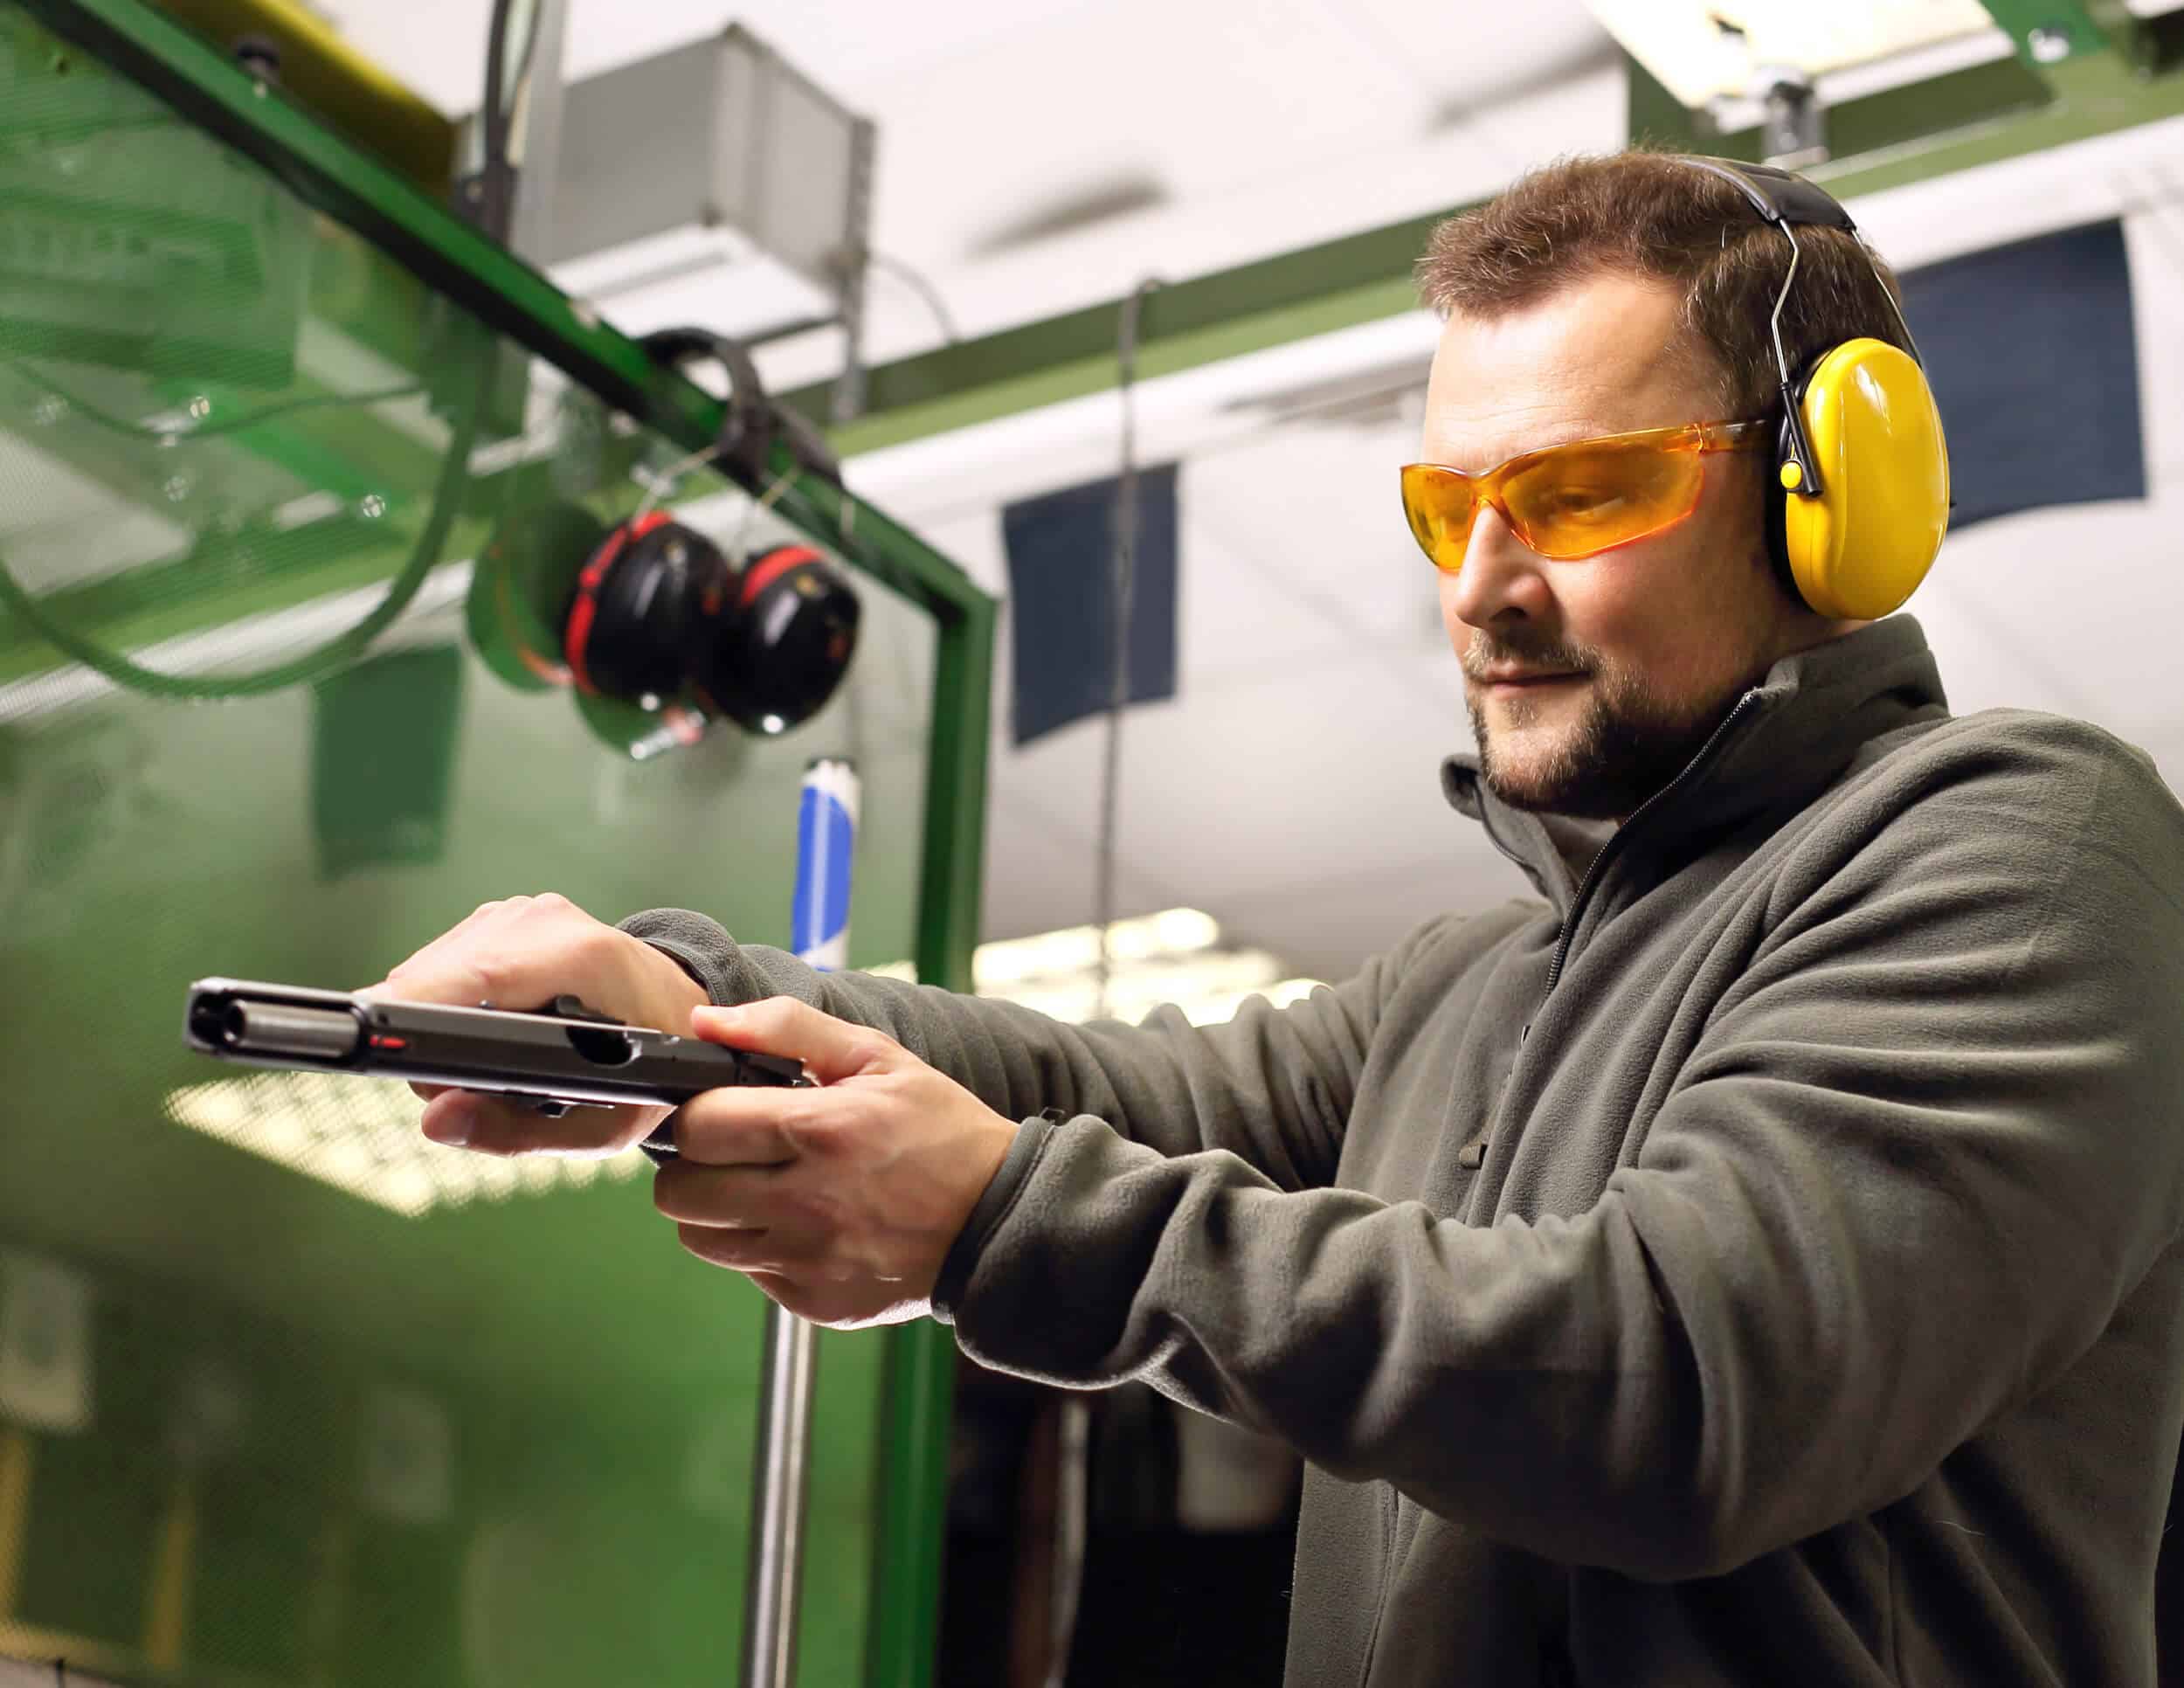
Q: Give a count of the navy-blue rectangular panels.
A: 2